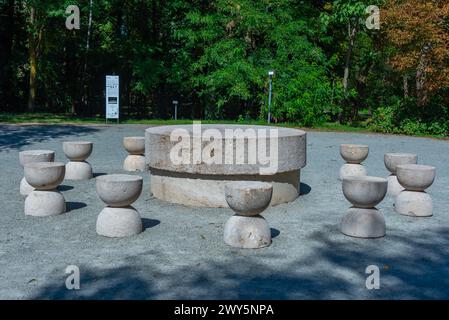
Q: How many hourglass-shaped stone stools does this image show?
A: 10